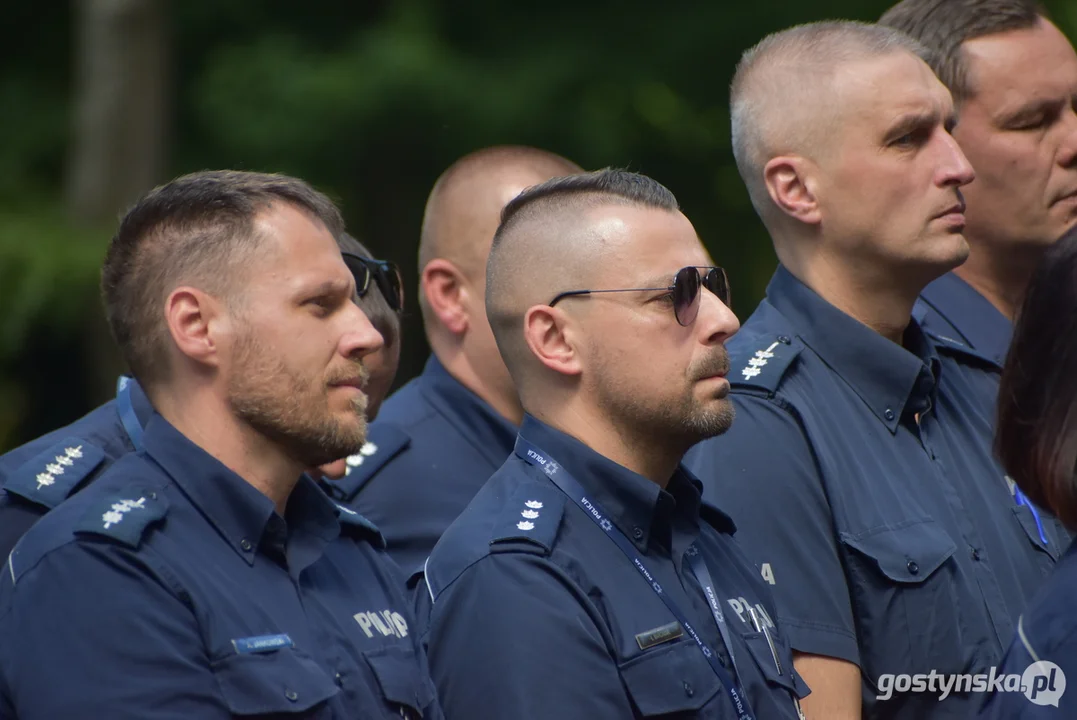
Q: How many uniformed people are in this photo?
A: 7